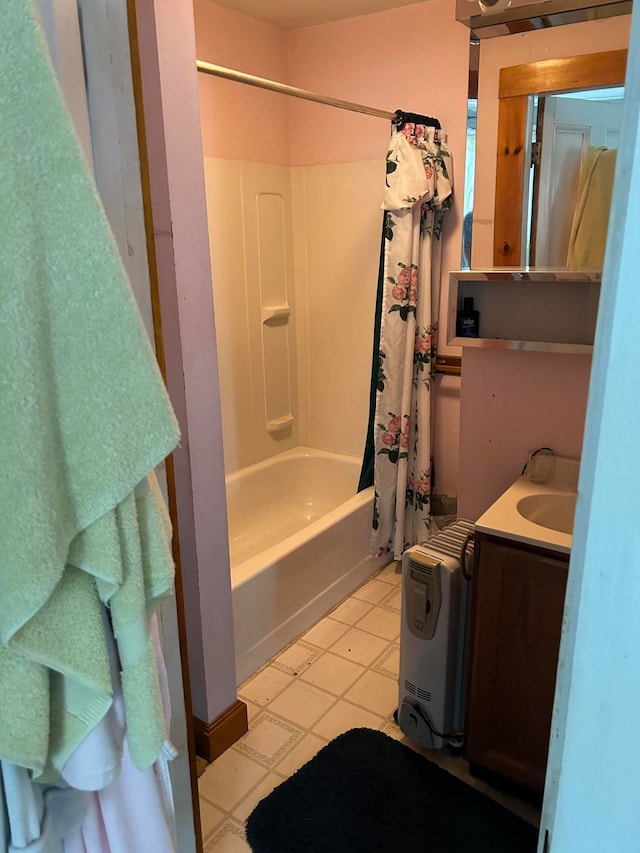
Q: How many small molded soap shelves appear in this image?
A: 2